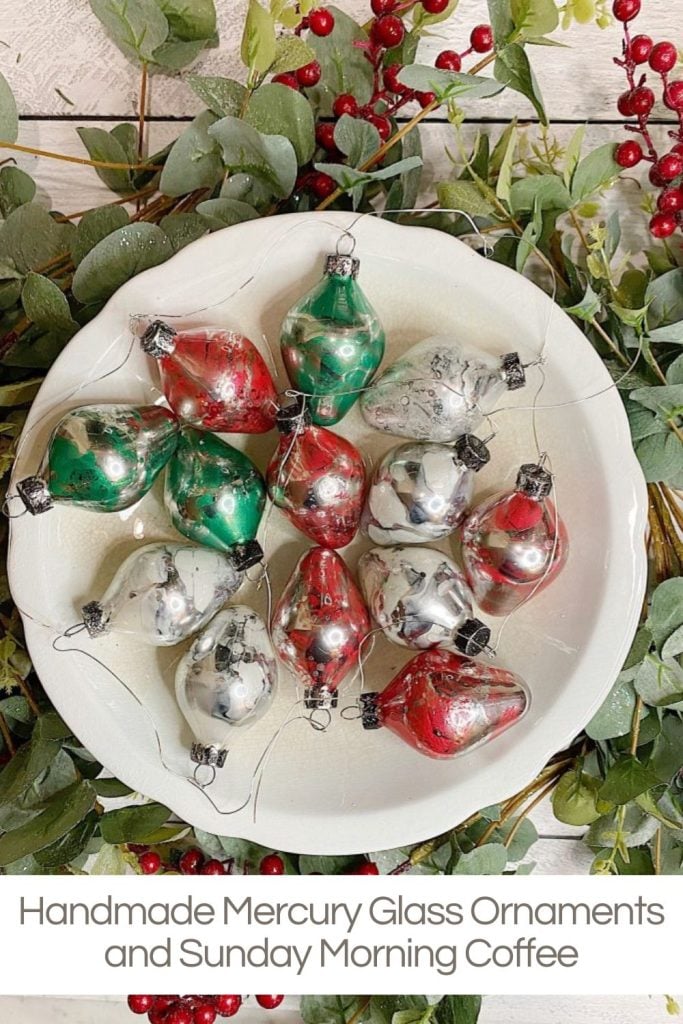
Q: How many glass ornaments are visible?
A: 13